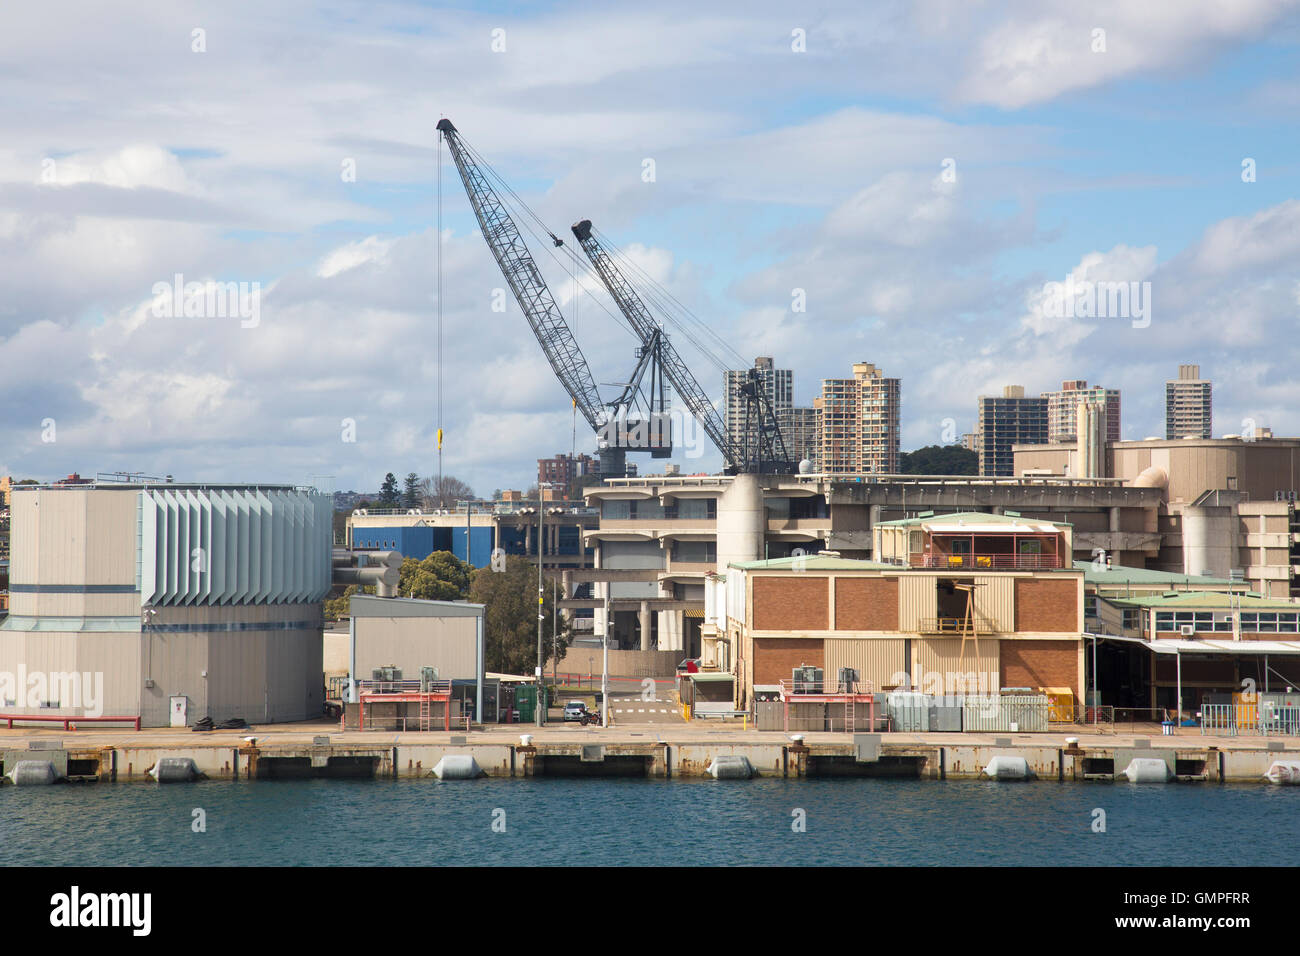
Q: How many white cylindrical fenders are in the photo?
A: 7